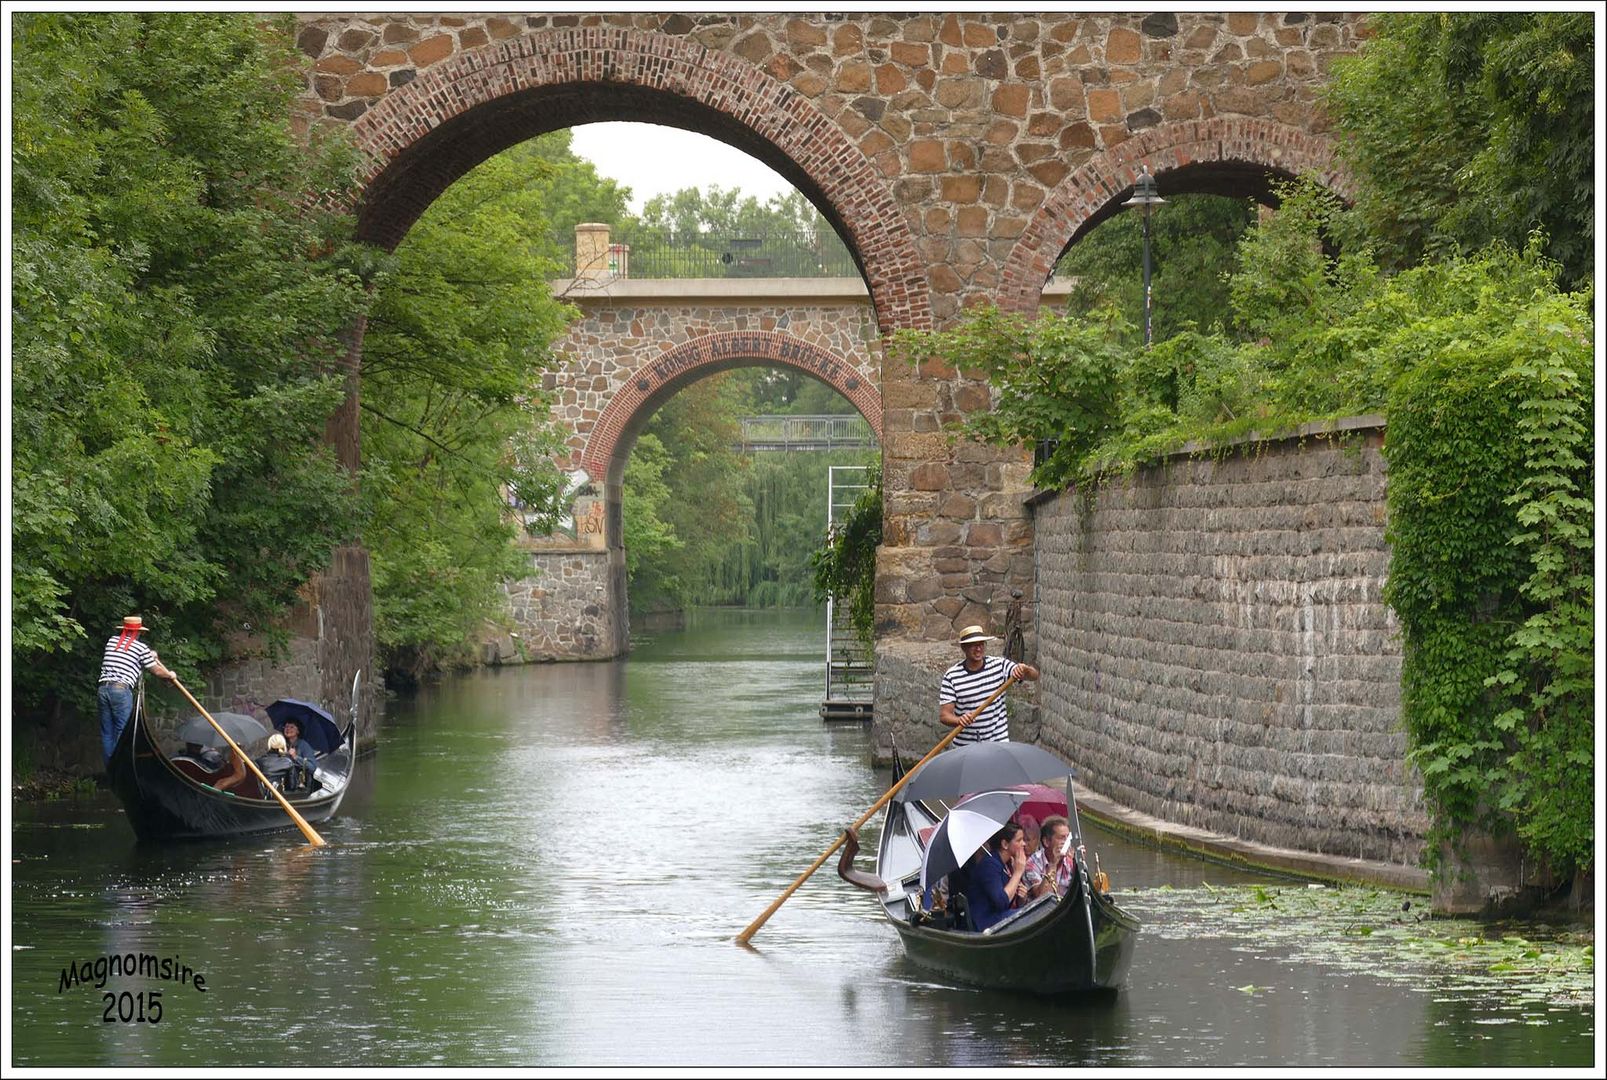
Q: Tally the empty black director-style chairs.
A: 0